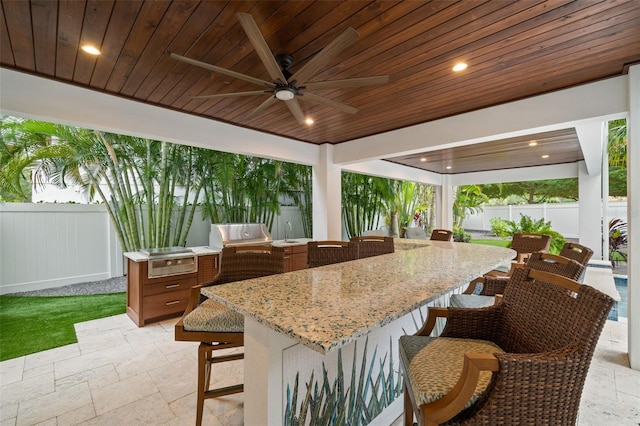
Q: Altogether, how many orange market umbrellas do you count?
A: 0